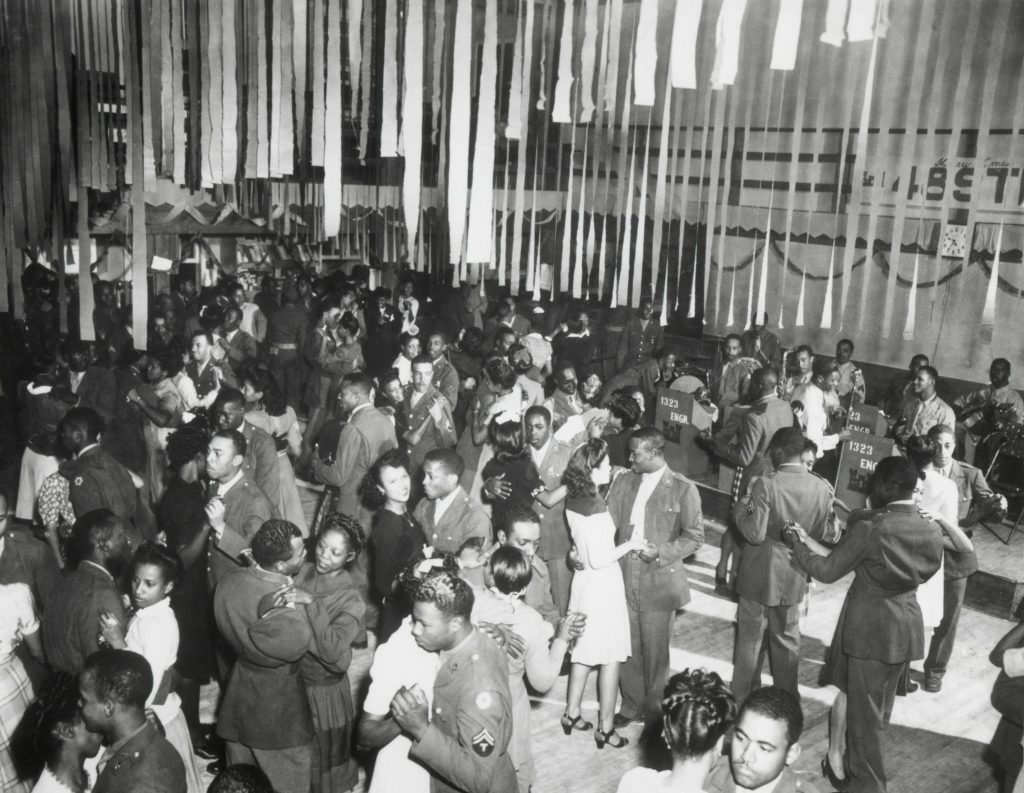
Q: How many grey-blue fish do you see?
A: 0